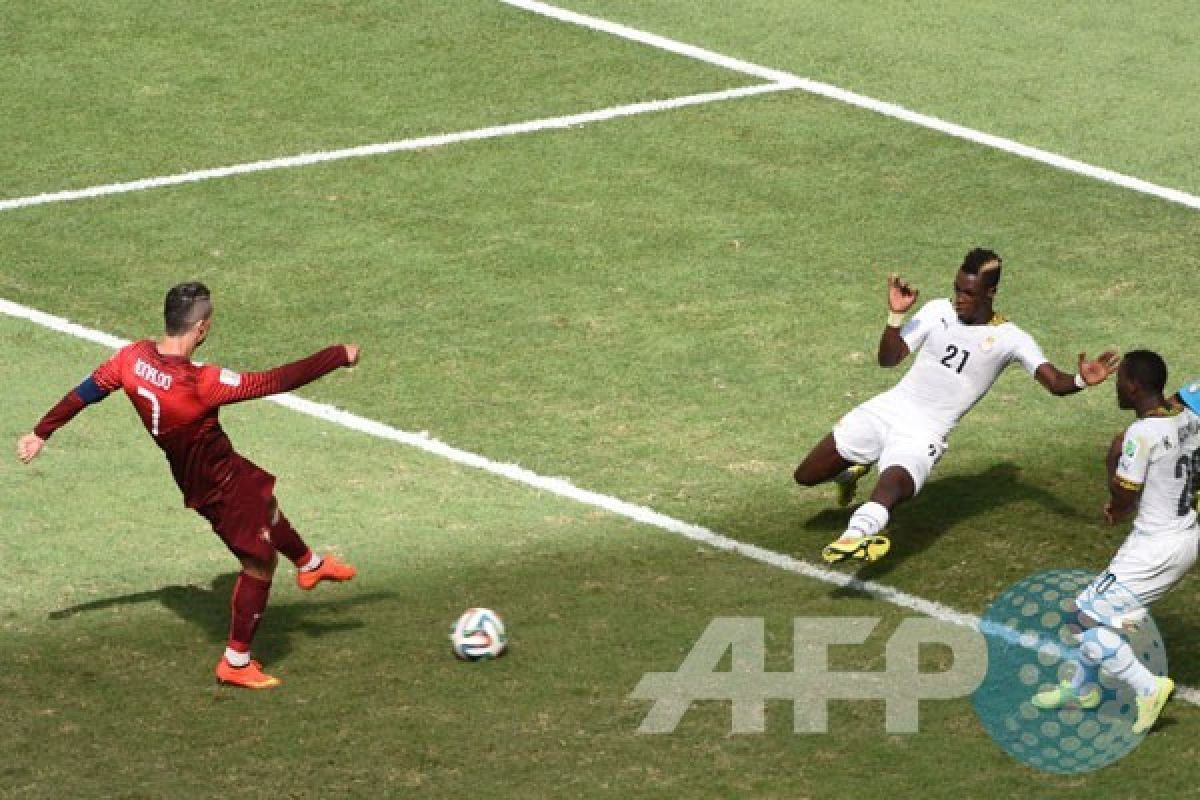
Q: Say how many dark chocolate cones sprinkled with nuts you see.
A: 0